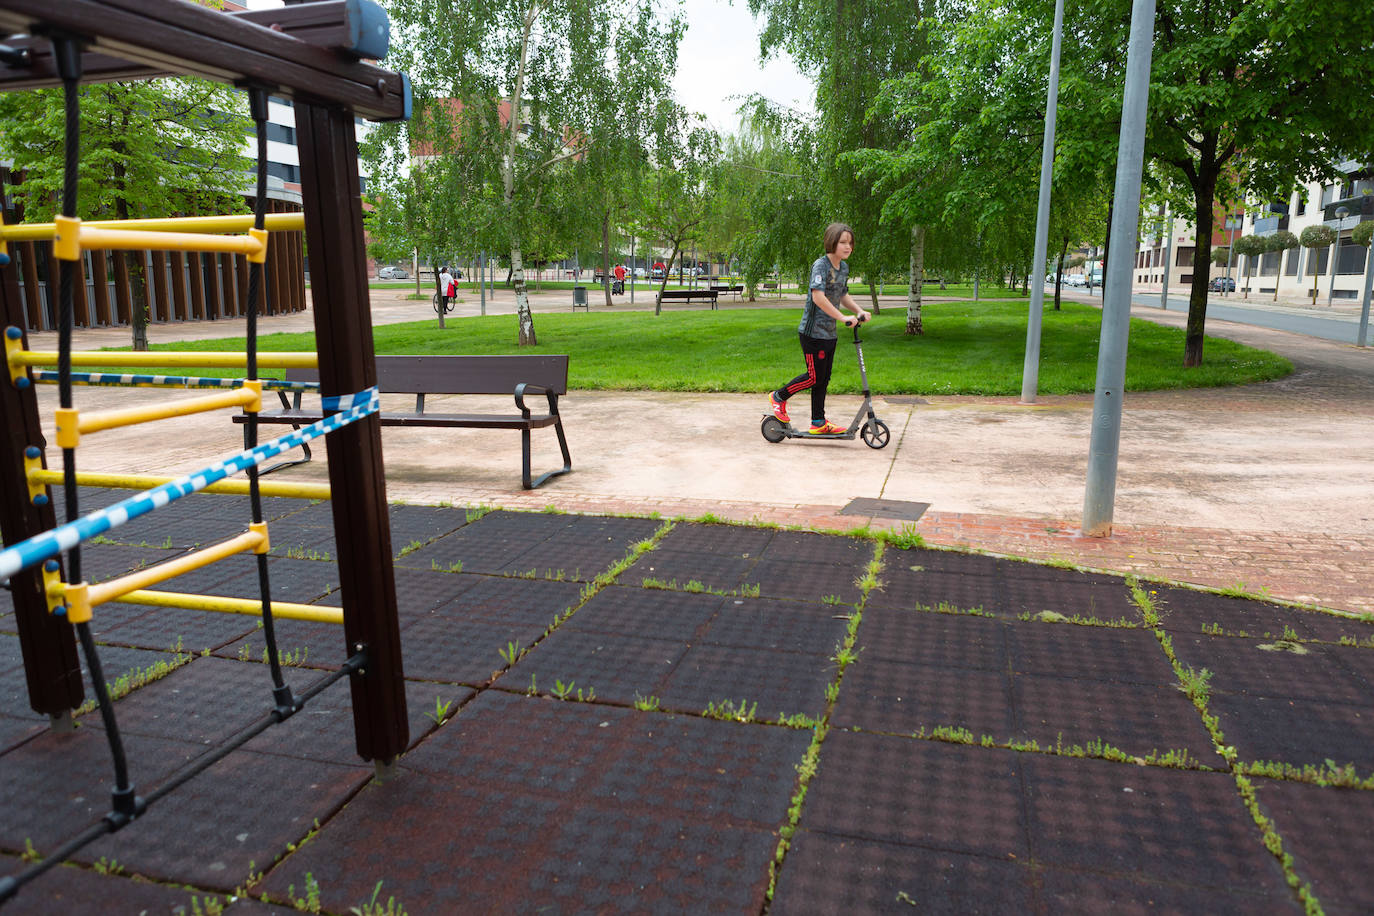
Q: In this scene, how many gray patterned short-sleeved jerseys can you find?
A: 1